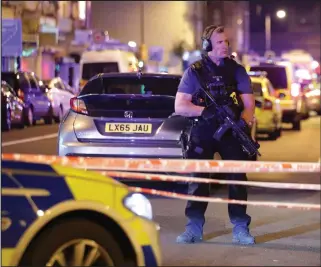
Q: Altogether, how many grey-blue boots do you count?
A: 2